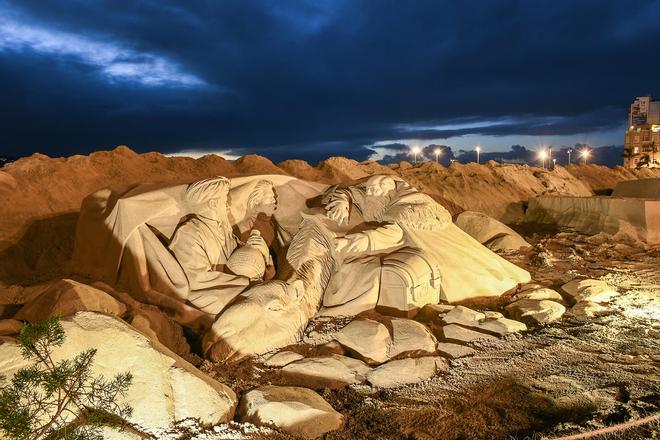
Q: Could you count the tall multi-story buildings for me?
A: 1